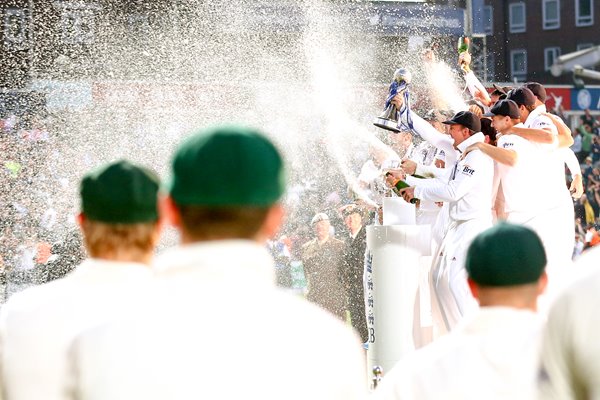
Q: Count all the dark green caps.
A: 3